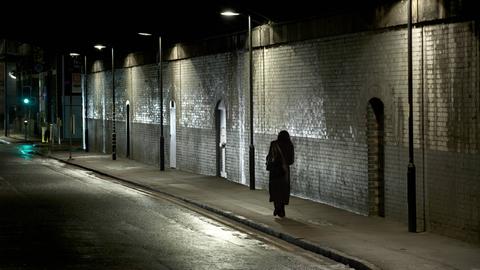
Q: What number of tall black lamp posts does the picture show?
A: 5